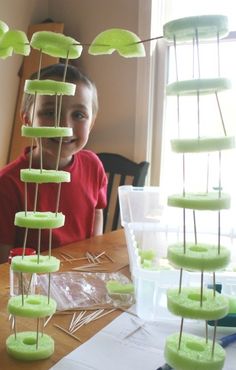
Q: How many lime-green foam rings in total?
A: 15